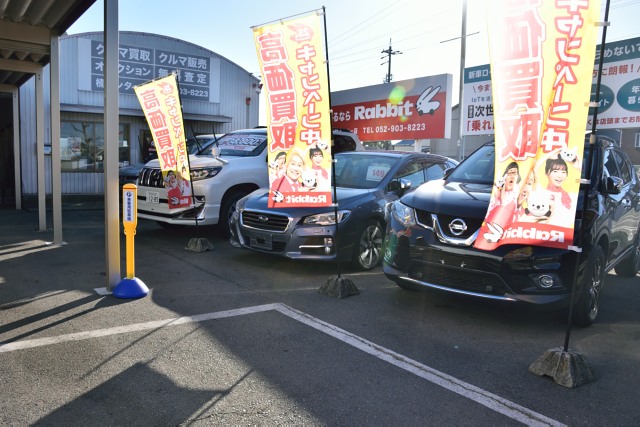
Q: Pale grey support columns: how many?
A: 4